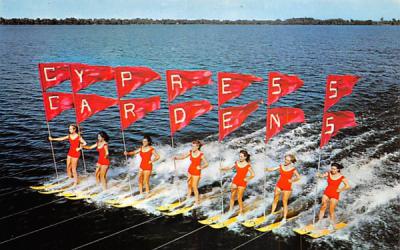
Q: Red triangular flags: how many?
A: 14